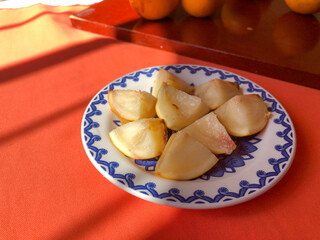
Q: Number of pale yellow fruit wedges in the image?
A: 8